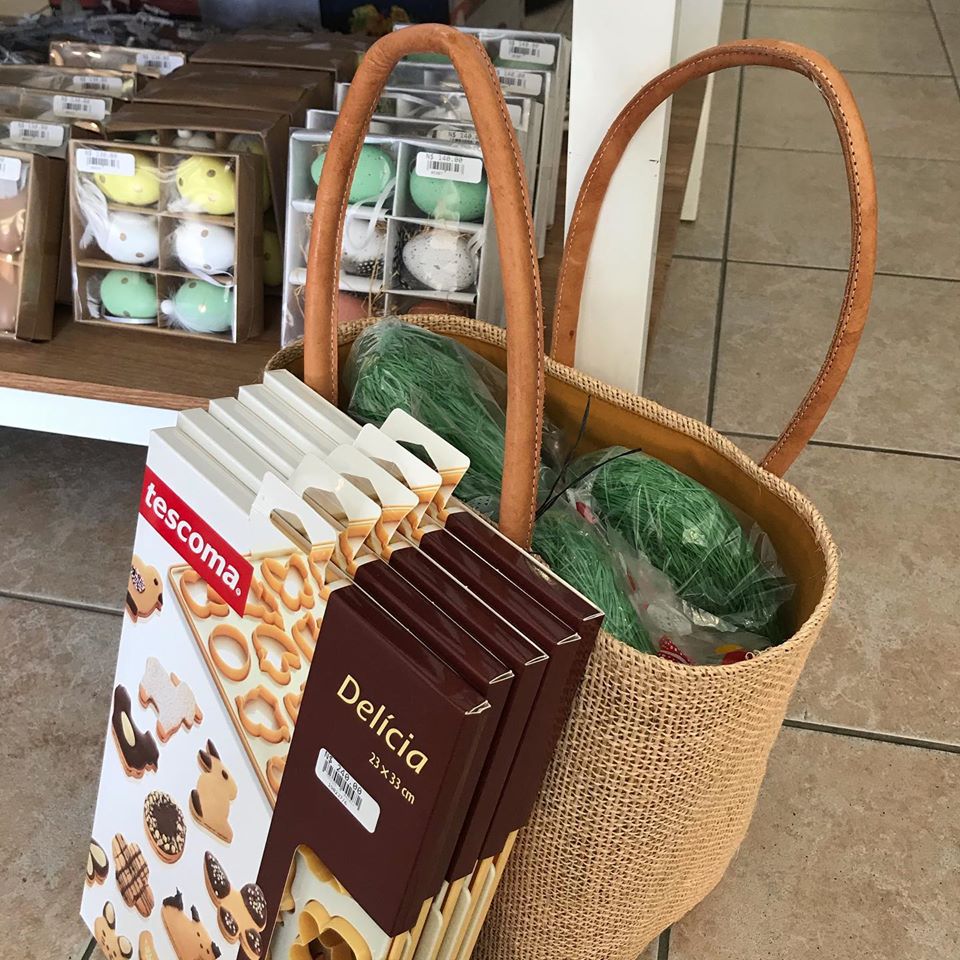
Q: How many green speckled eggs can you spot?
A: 2